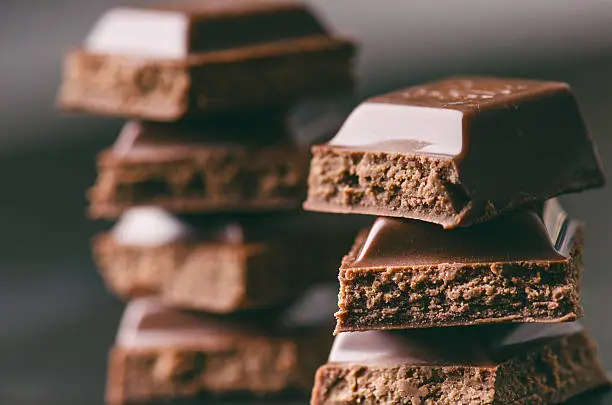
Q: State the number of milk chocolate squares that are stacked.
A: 7